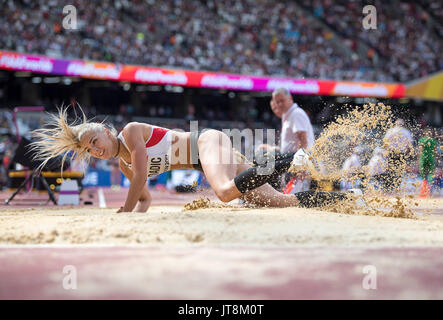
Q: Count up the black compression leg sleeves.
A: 2